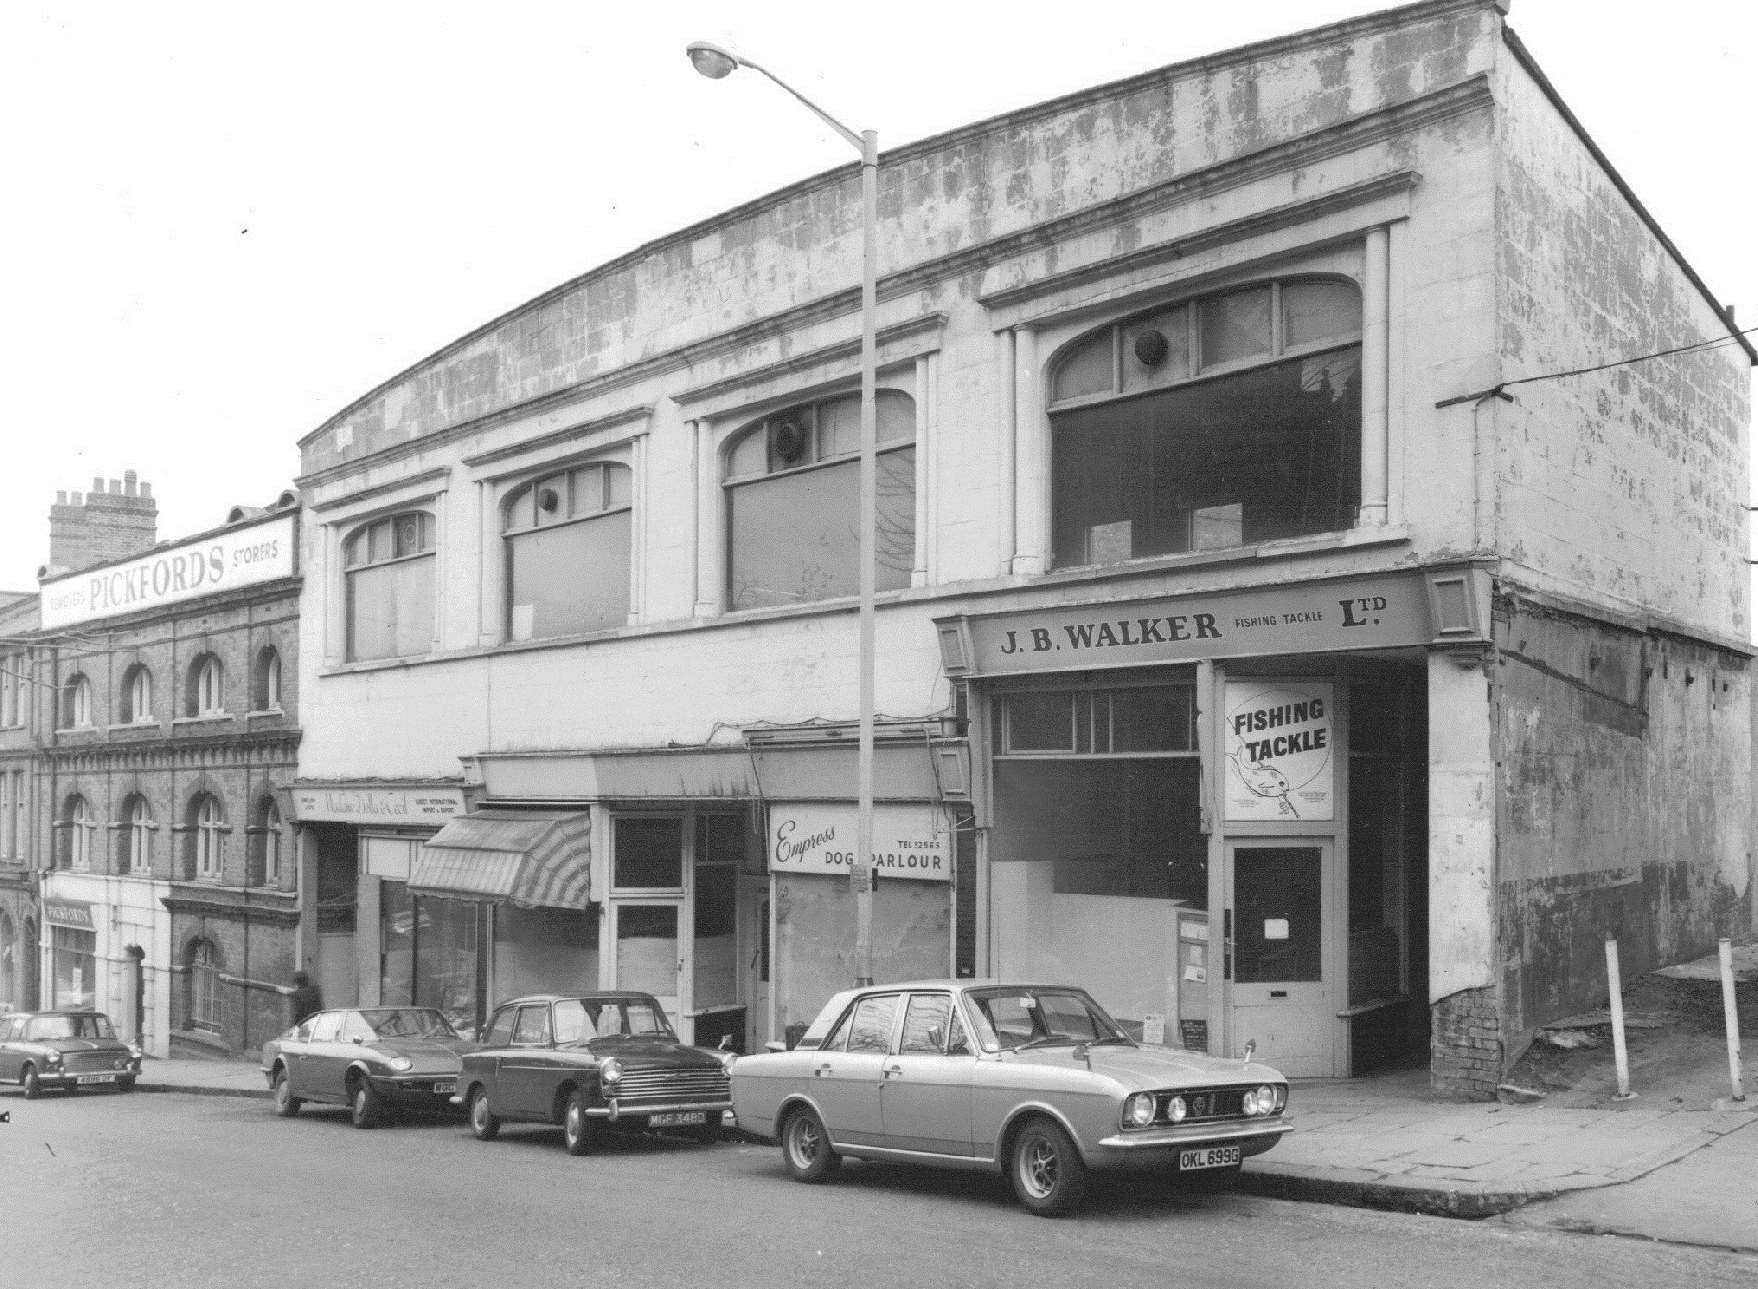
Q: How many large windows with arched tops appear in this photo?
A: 4